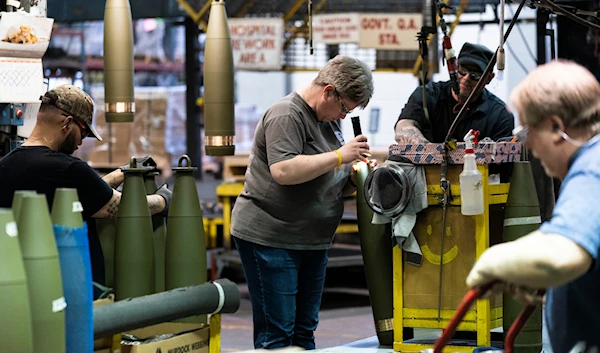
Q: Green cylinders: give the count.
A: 12